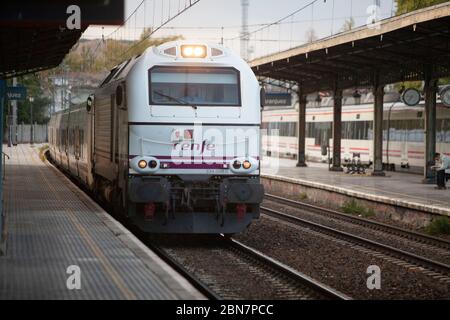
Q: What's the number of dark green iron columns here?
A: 4